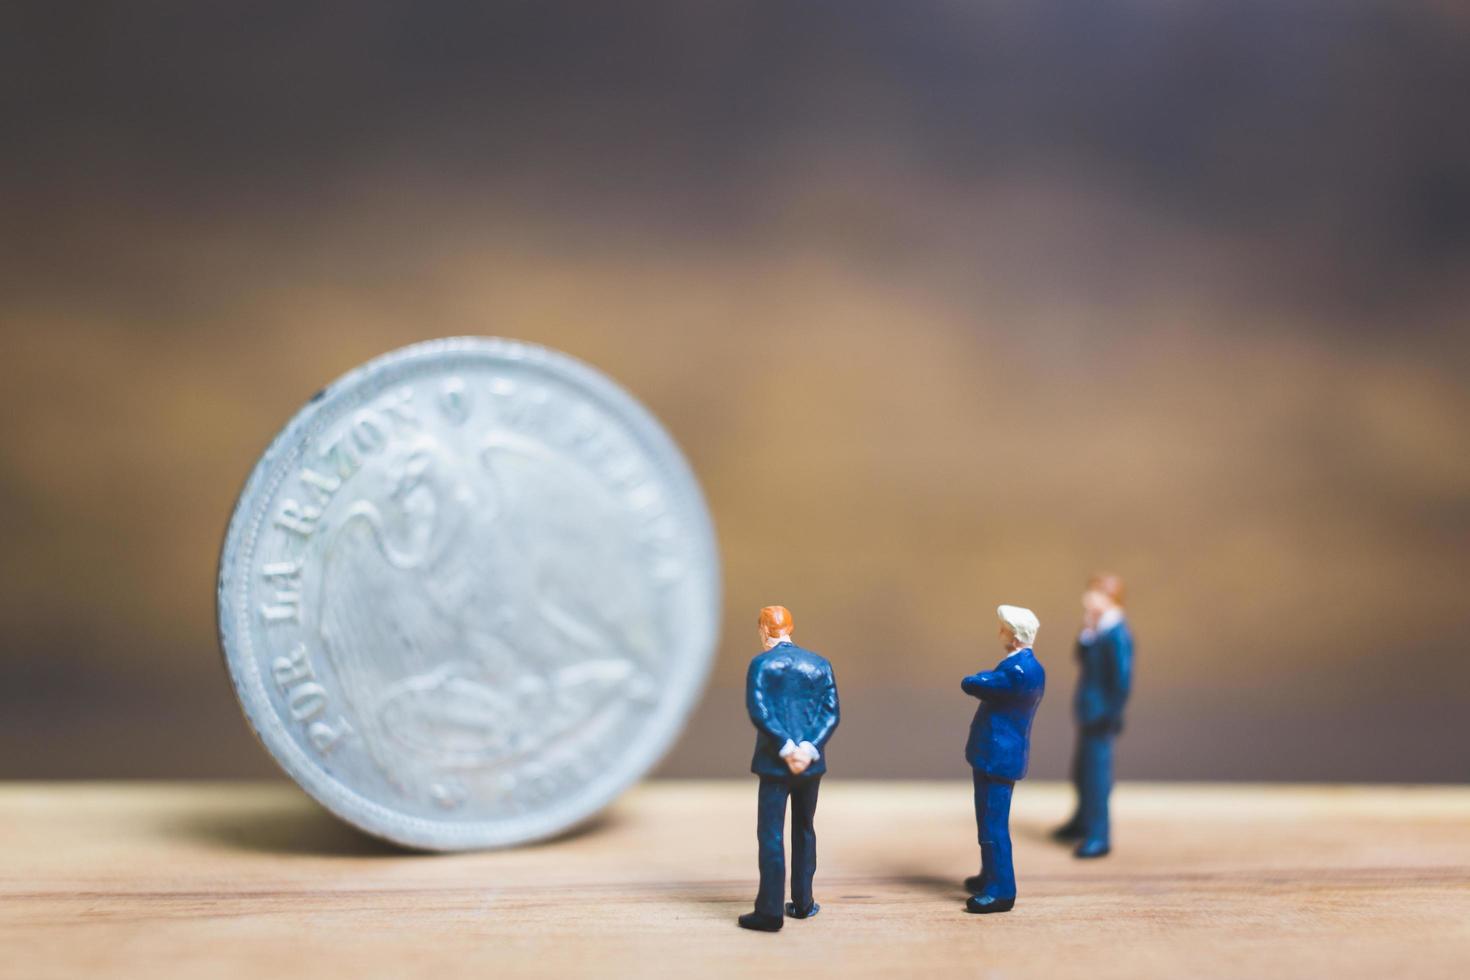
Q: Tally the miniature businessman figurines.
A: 3